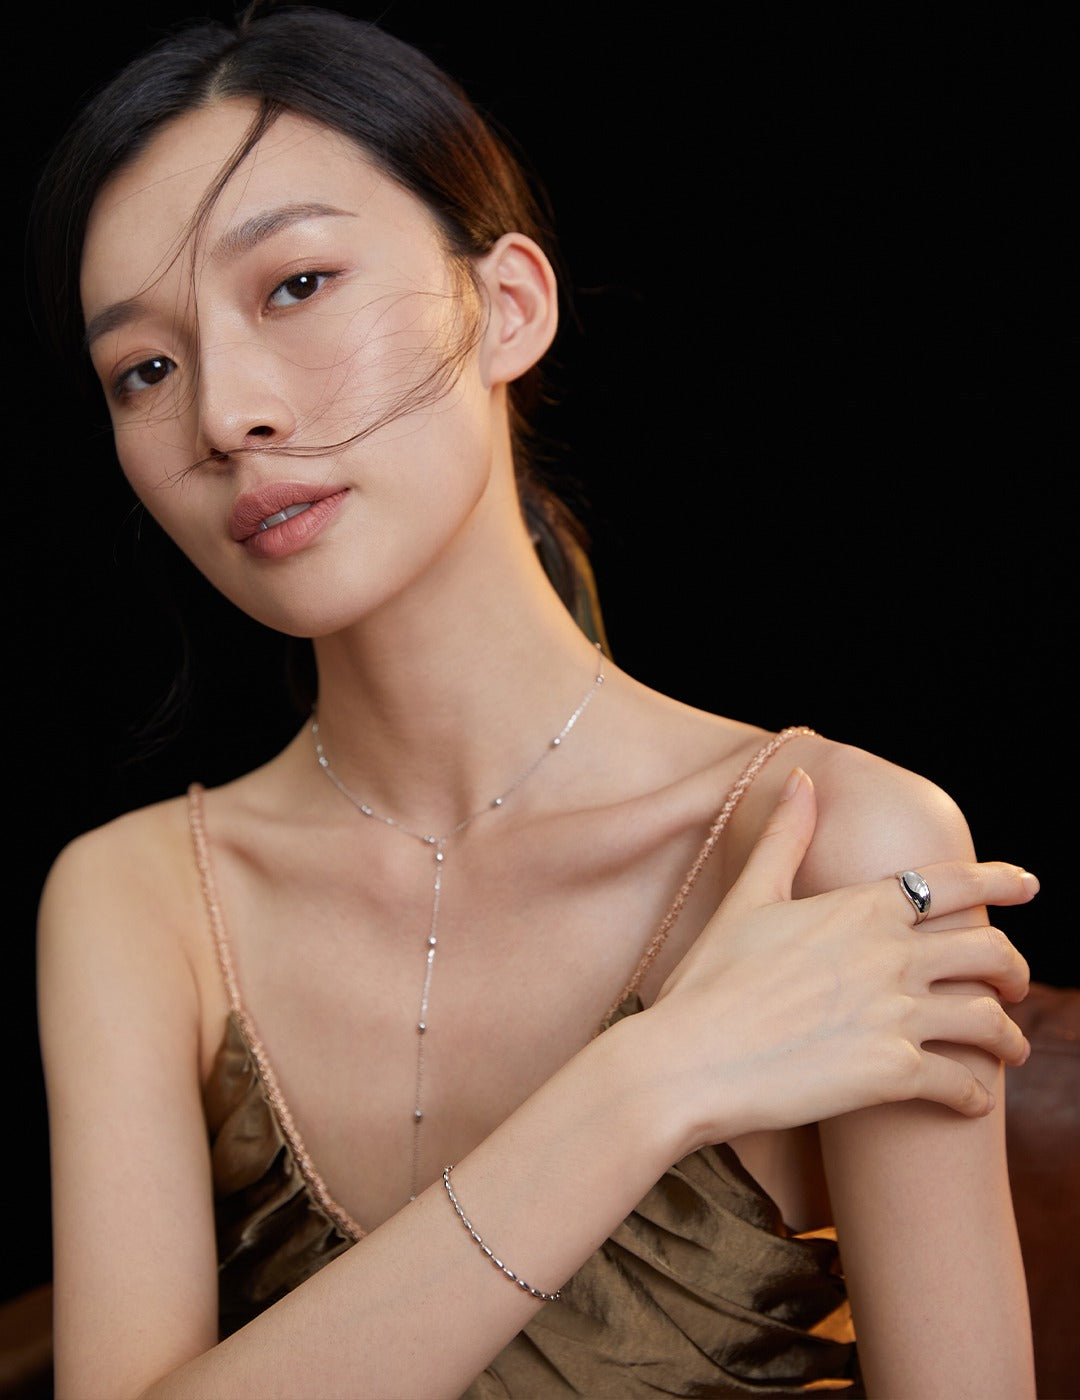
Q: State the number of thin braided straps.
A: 2